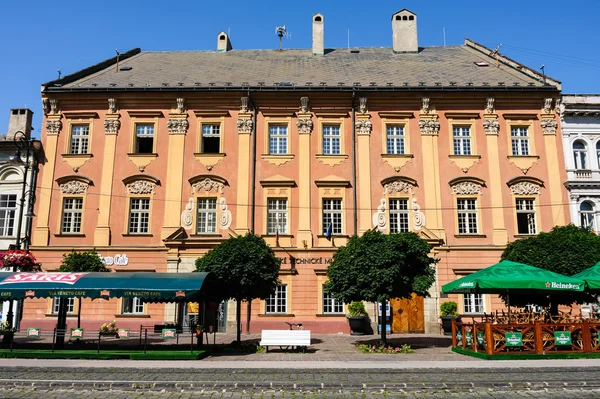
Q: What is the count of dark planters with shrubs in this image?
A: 2